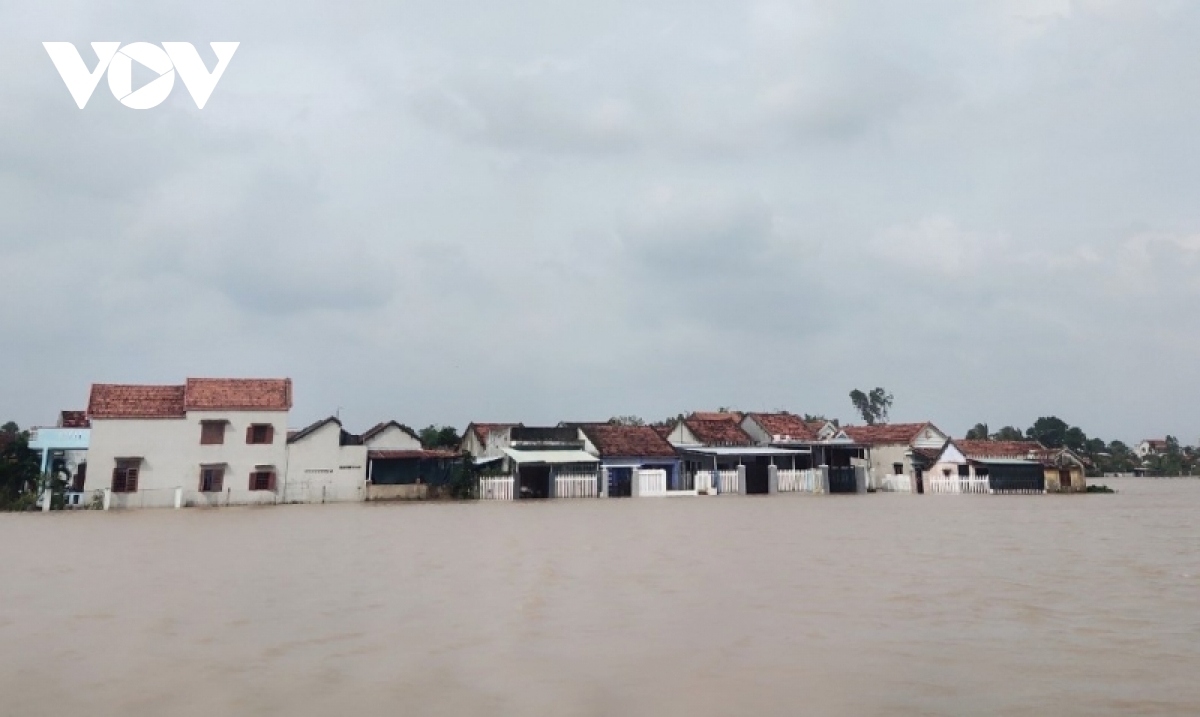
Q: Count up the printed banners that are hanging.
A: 0